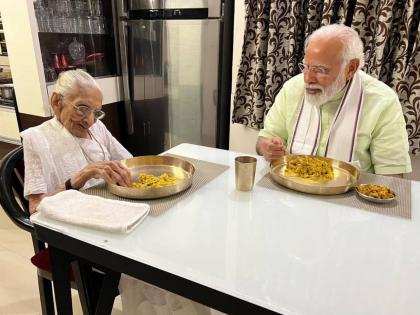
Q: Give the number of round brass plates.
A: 2